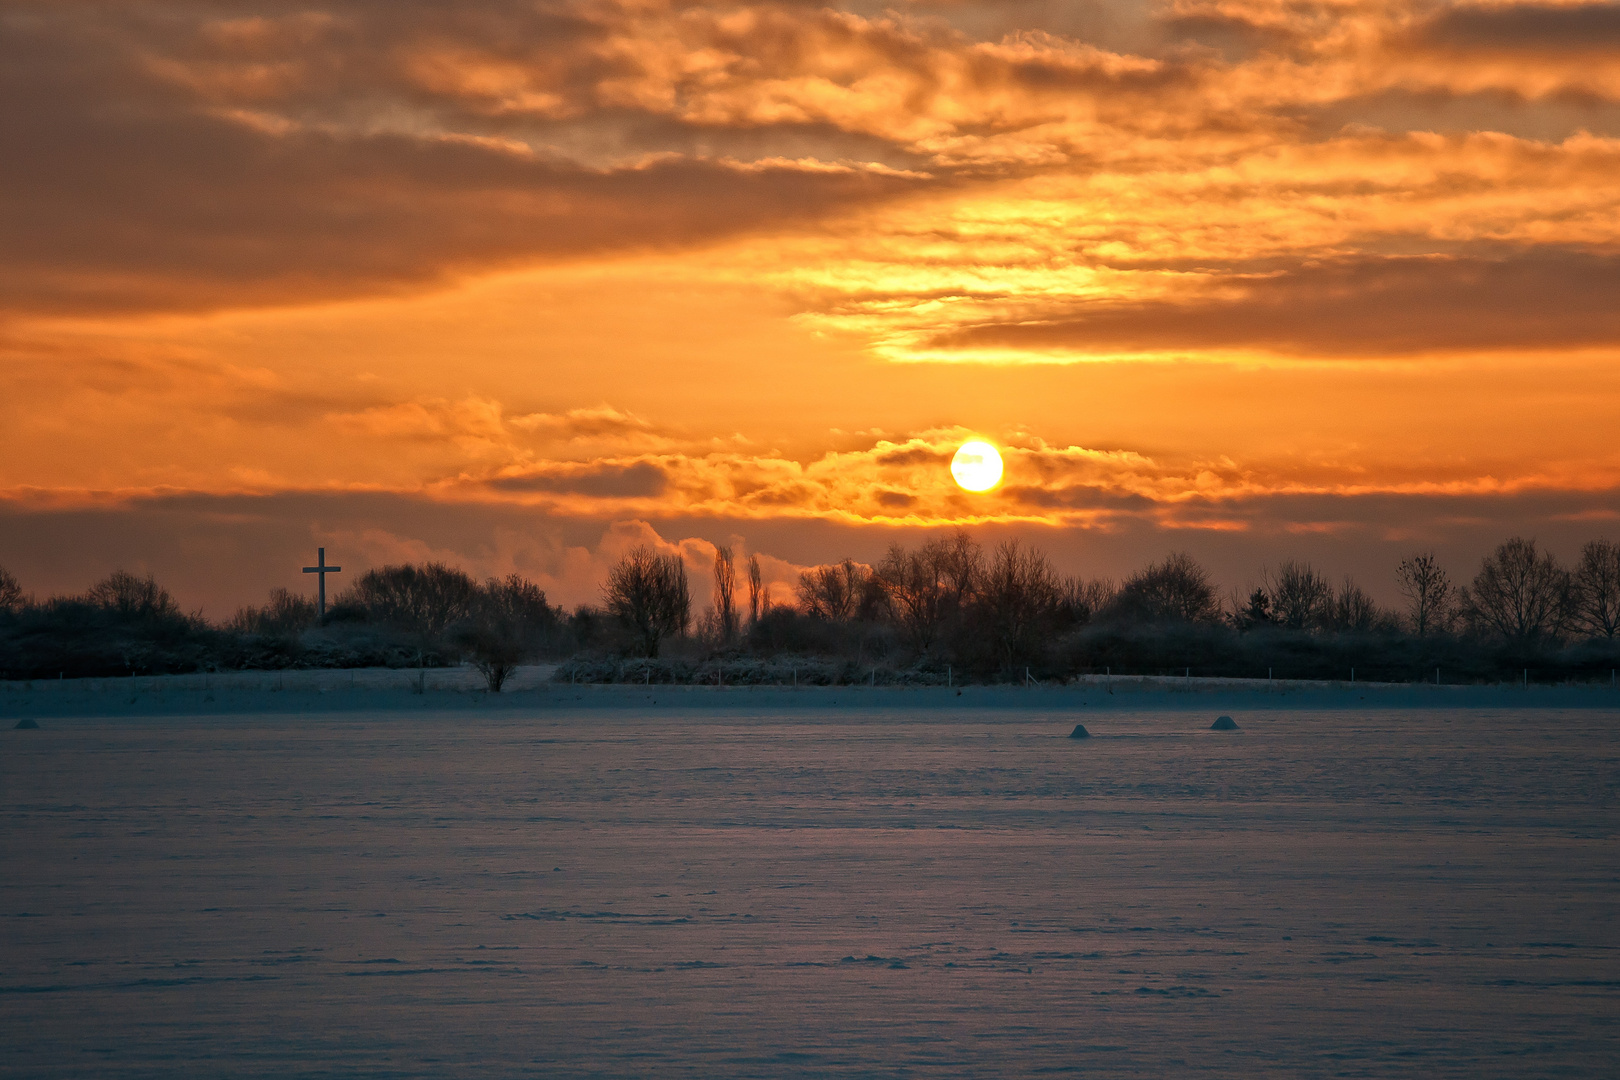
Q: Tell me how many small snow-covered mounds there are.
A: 3